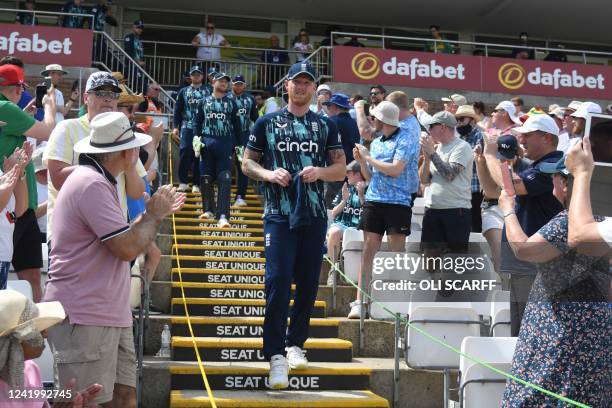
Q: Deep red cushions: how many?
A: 0